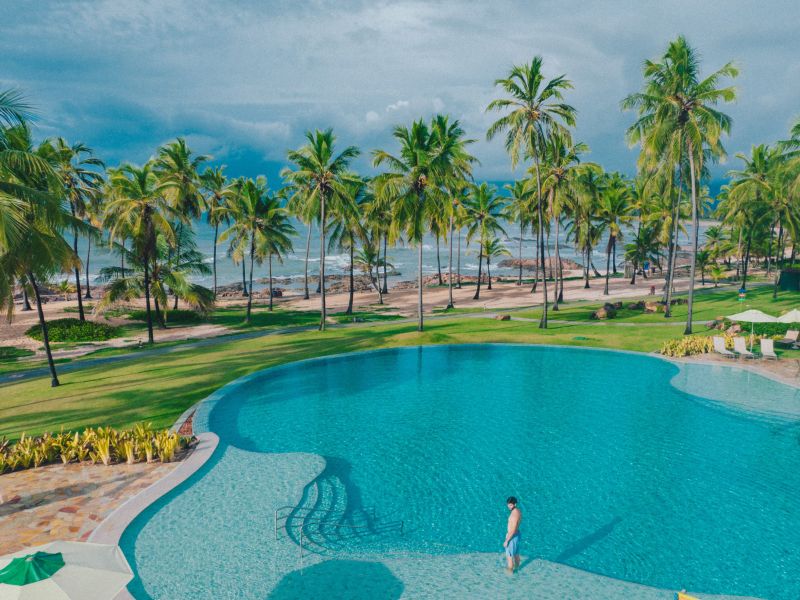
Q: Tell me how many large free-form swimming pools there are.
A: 1